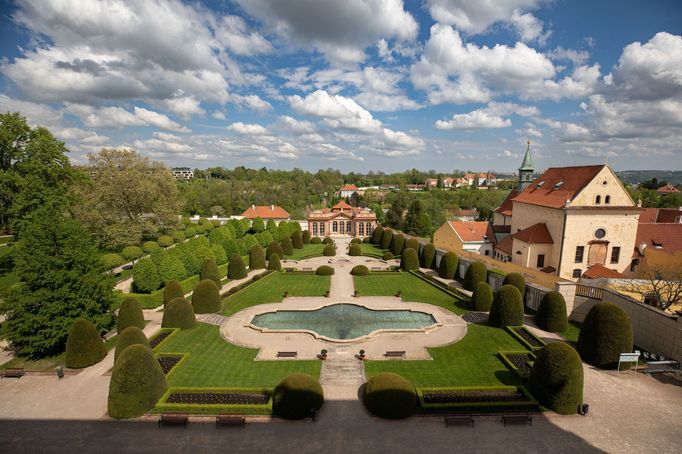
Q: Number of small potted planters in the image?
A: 6